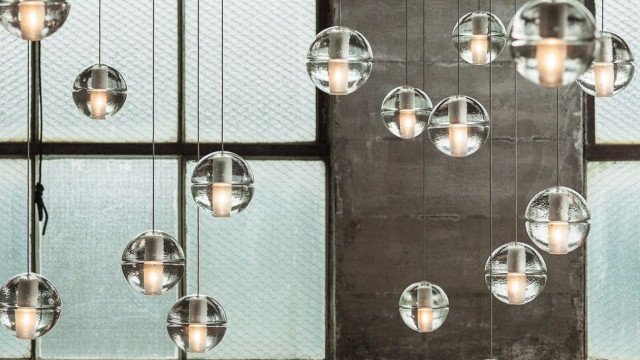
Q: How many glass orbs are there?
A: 15